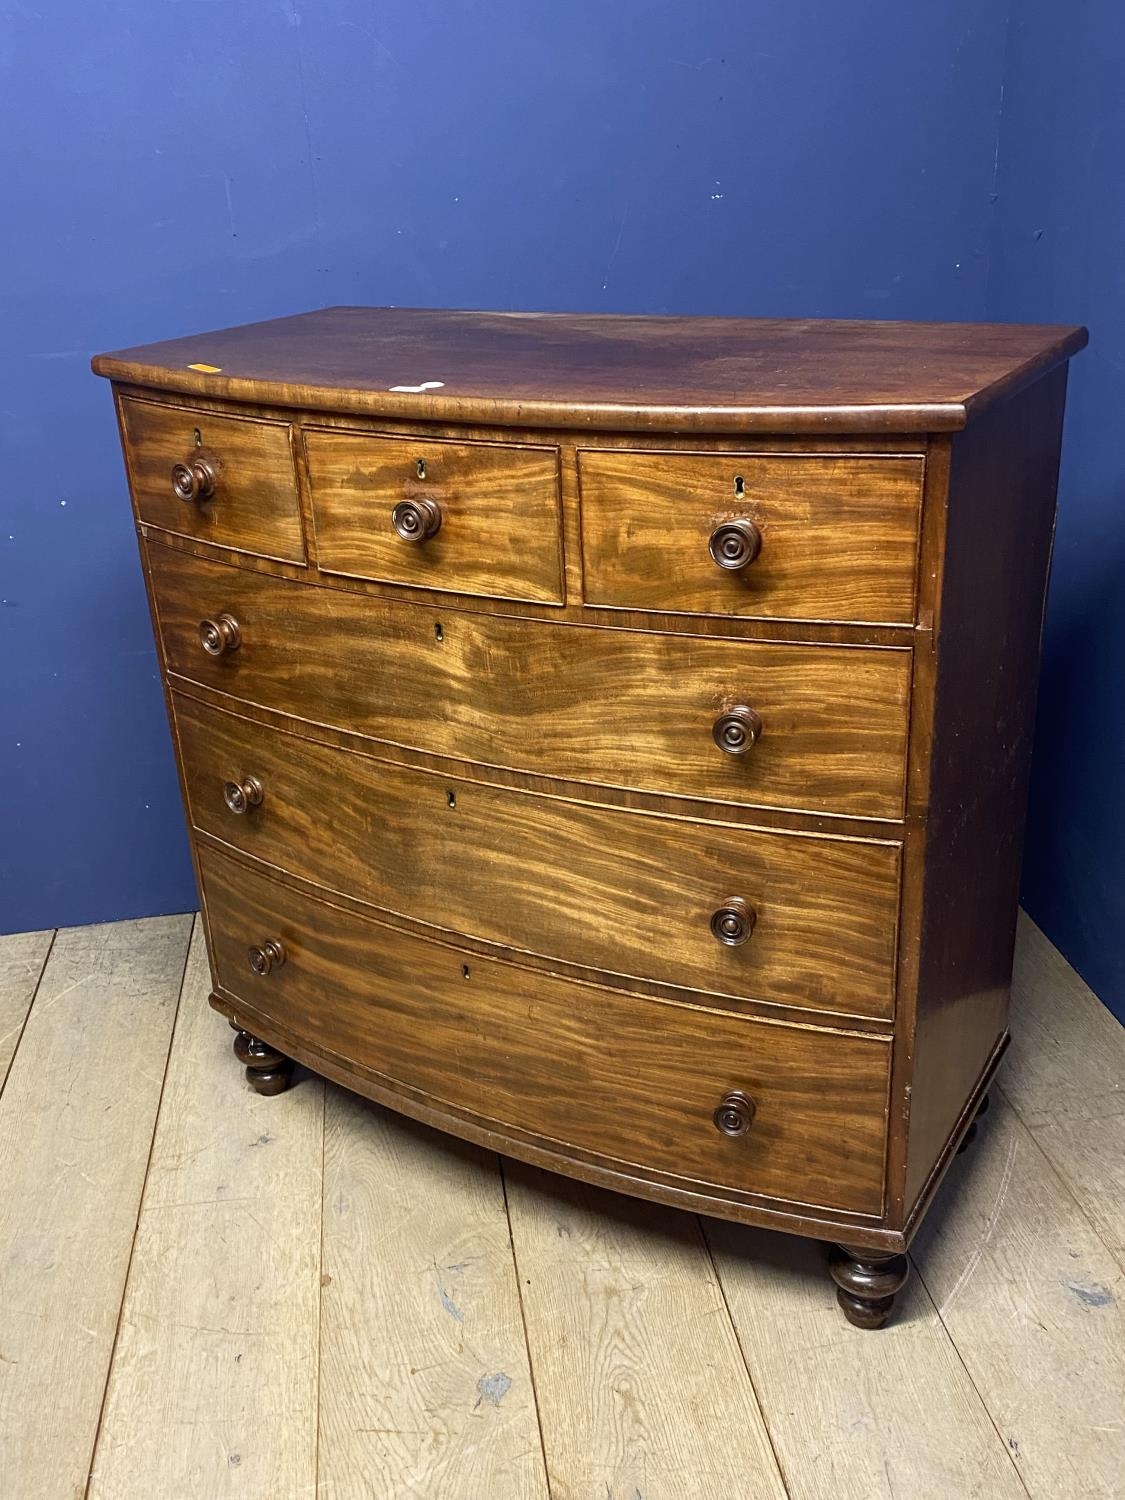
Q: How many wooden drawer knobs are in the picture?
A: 9